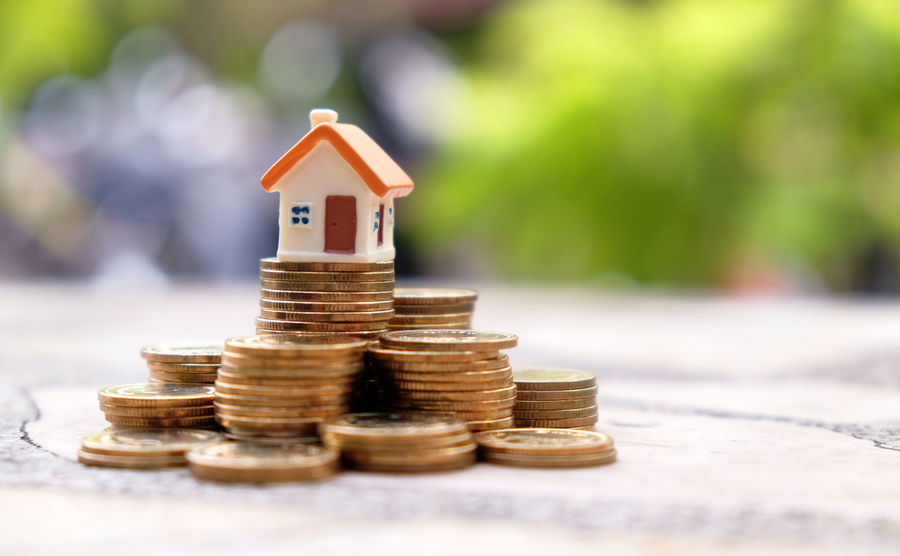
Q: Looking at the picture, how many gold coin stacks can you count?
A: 11